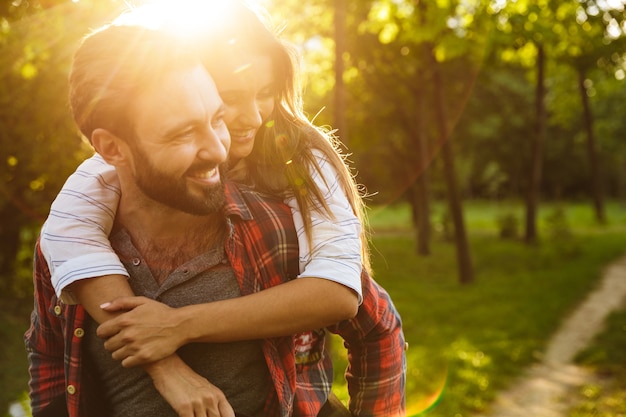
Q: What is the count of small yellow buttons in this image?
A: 3